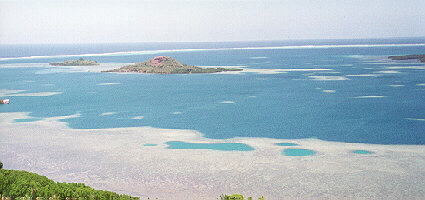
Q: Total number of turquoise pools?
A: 5